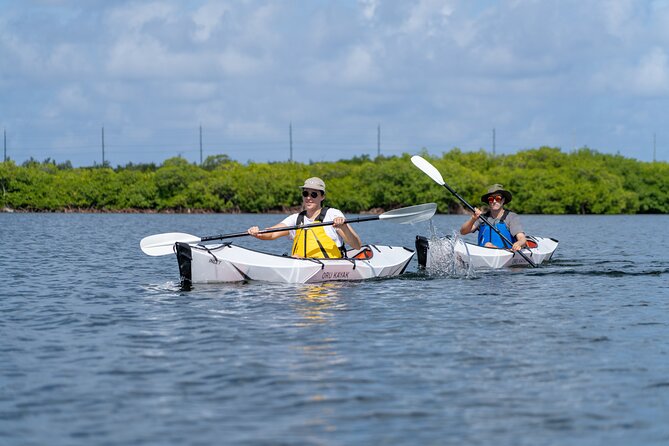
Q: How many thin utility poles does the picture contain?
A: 7